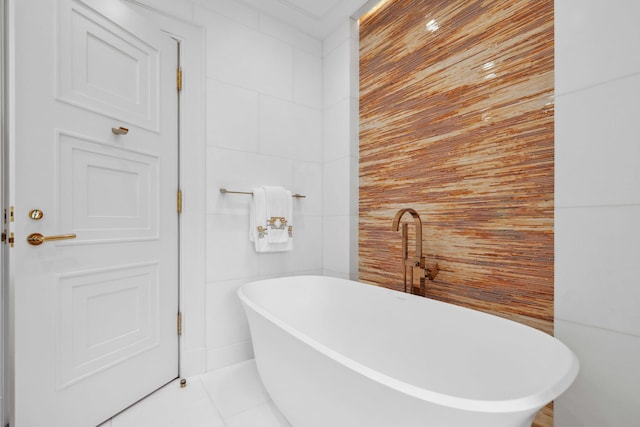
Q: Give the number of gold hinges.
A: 3